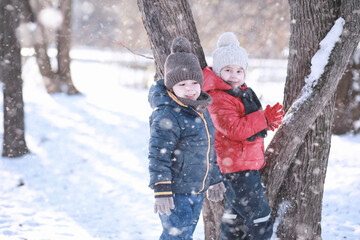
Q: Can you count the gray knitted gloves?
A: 2